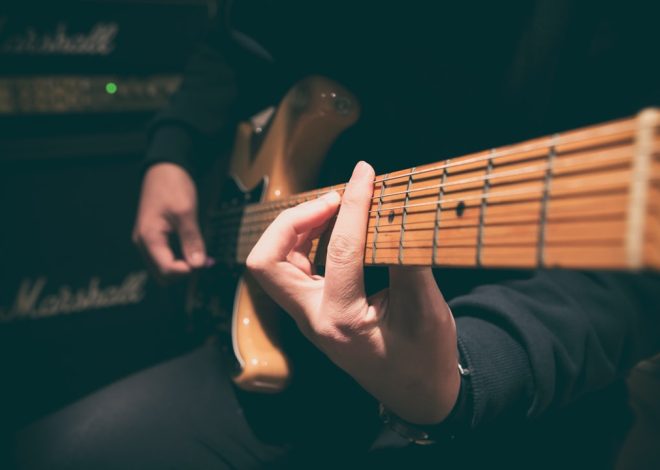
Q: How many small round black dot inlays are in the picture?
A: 2